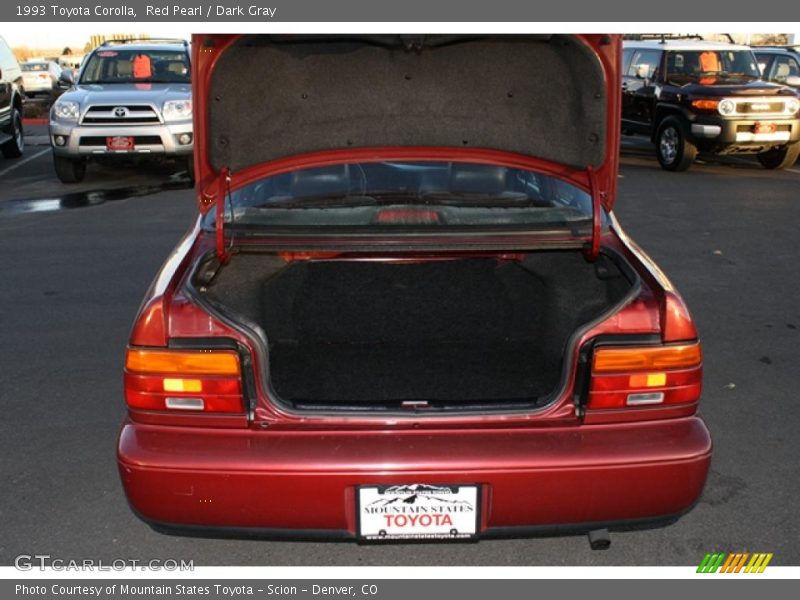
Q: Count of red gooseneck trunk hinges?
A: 2